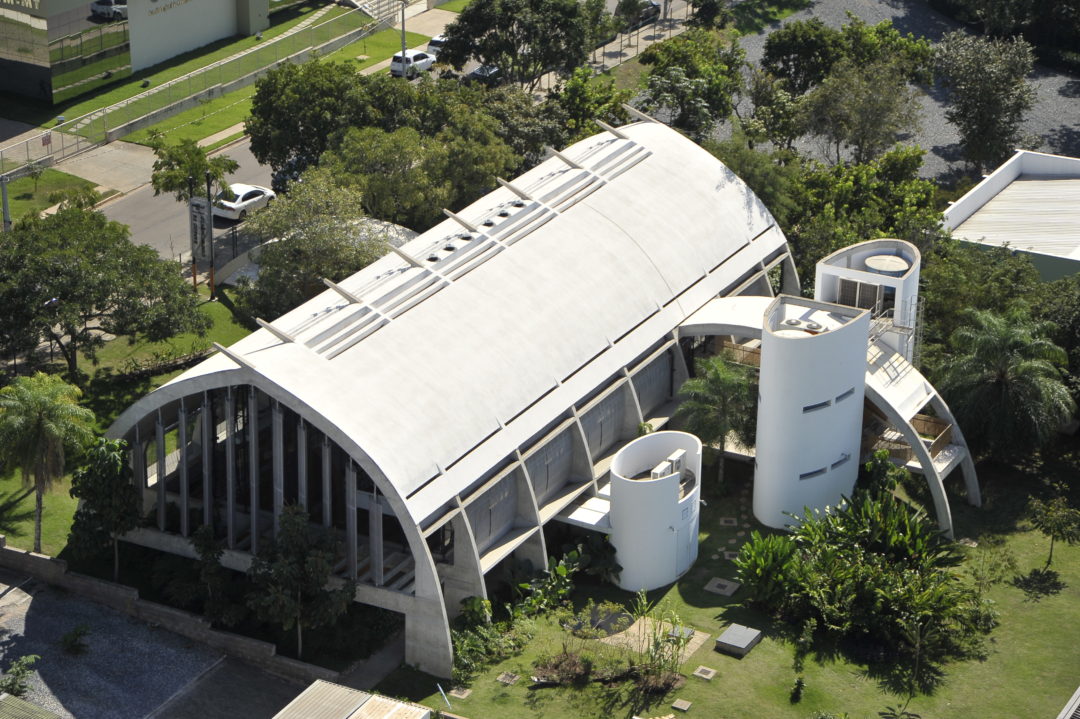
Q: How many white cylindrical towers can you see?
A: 3